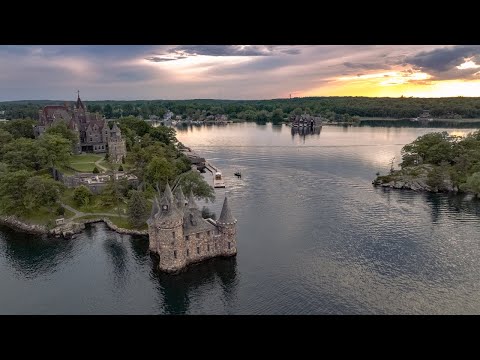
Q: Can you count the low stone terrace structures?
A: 1